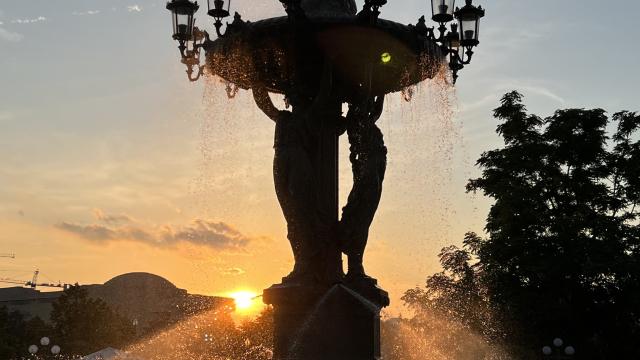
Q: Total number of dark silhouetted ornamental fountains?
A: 1